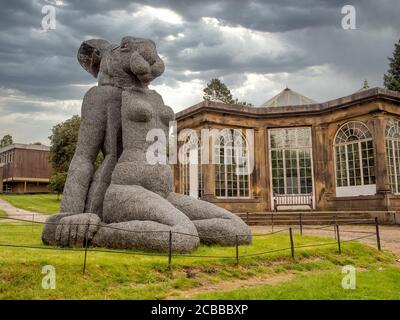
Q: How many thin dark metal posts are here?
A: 11